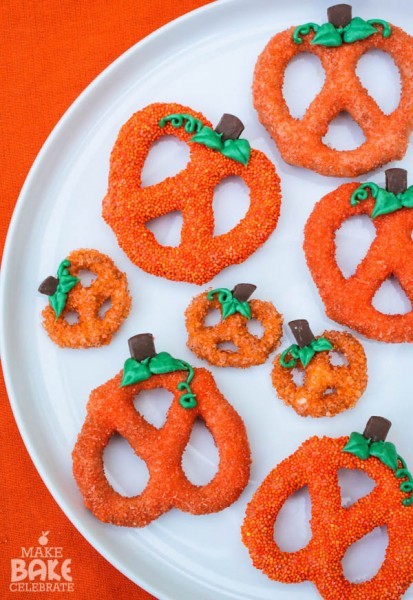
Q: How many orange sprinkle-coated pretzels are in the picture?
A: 8